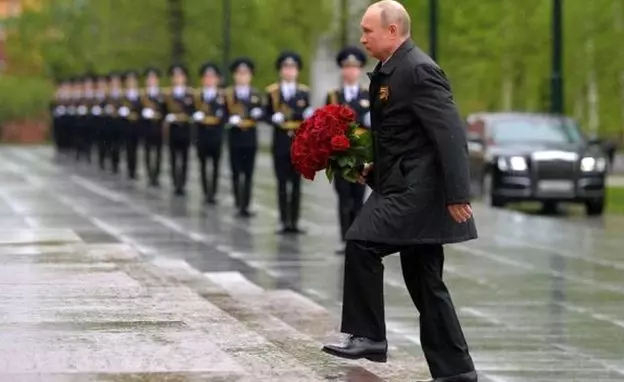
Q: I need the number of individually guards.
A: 12